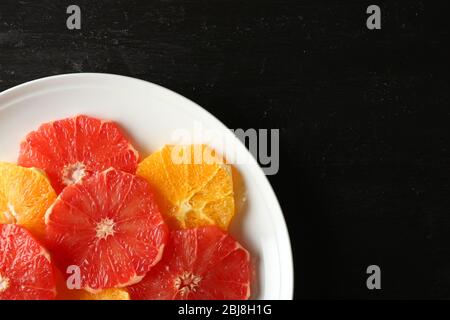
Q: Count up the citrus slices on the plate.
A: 7